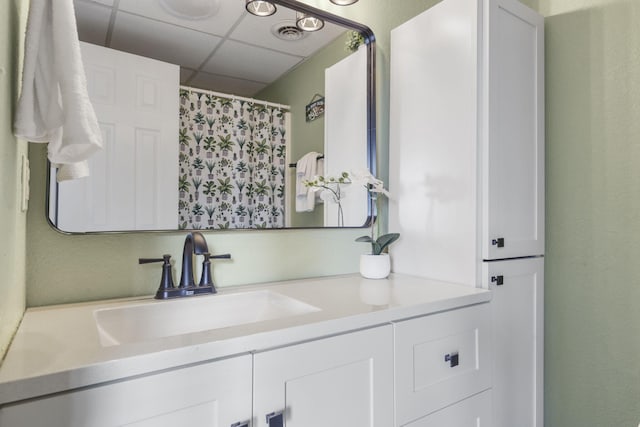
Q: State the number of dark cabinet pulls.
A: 5